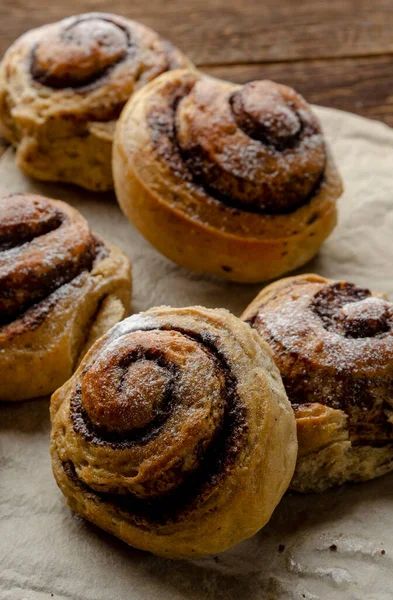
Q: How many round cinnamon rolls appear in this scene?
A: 5